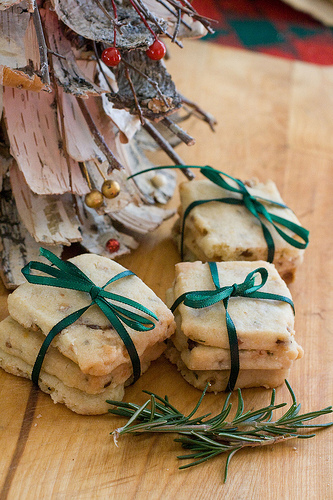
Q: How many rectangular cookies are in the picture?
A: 9